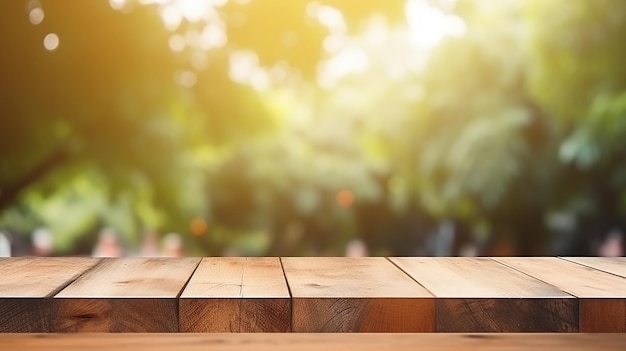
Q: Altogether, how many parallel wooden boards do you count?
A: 7